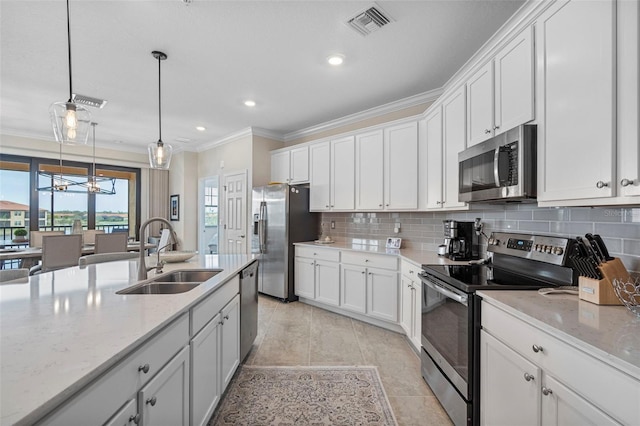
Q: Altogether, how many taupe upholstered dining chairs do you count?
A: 4